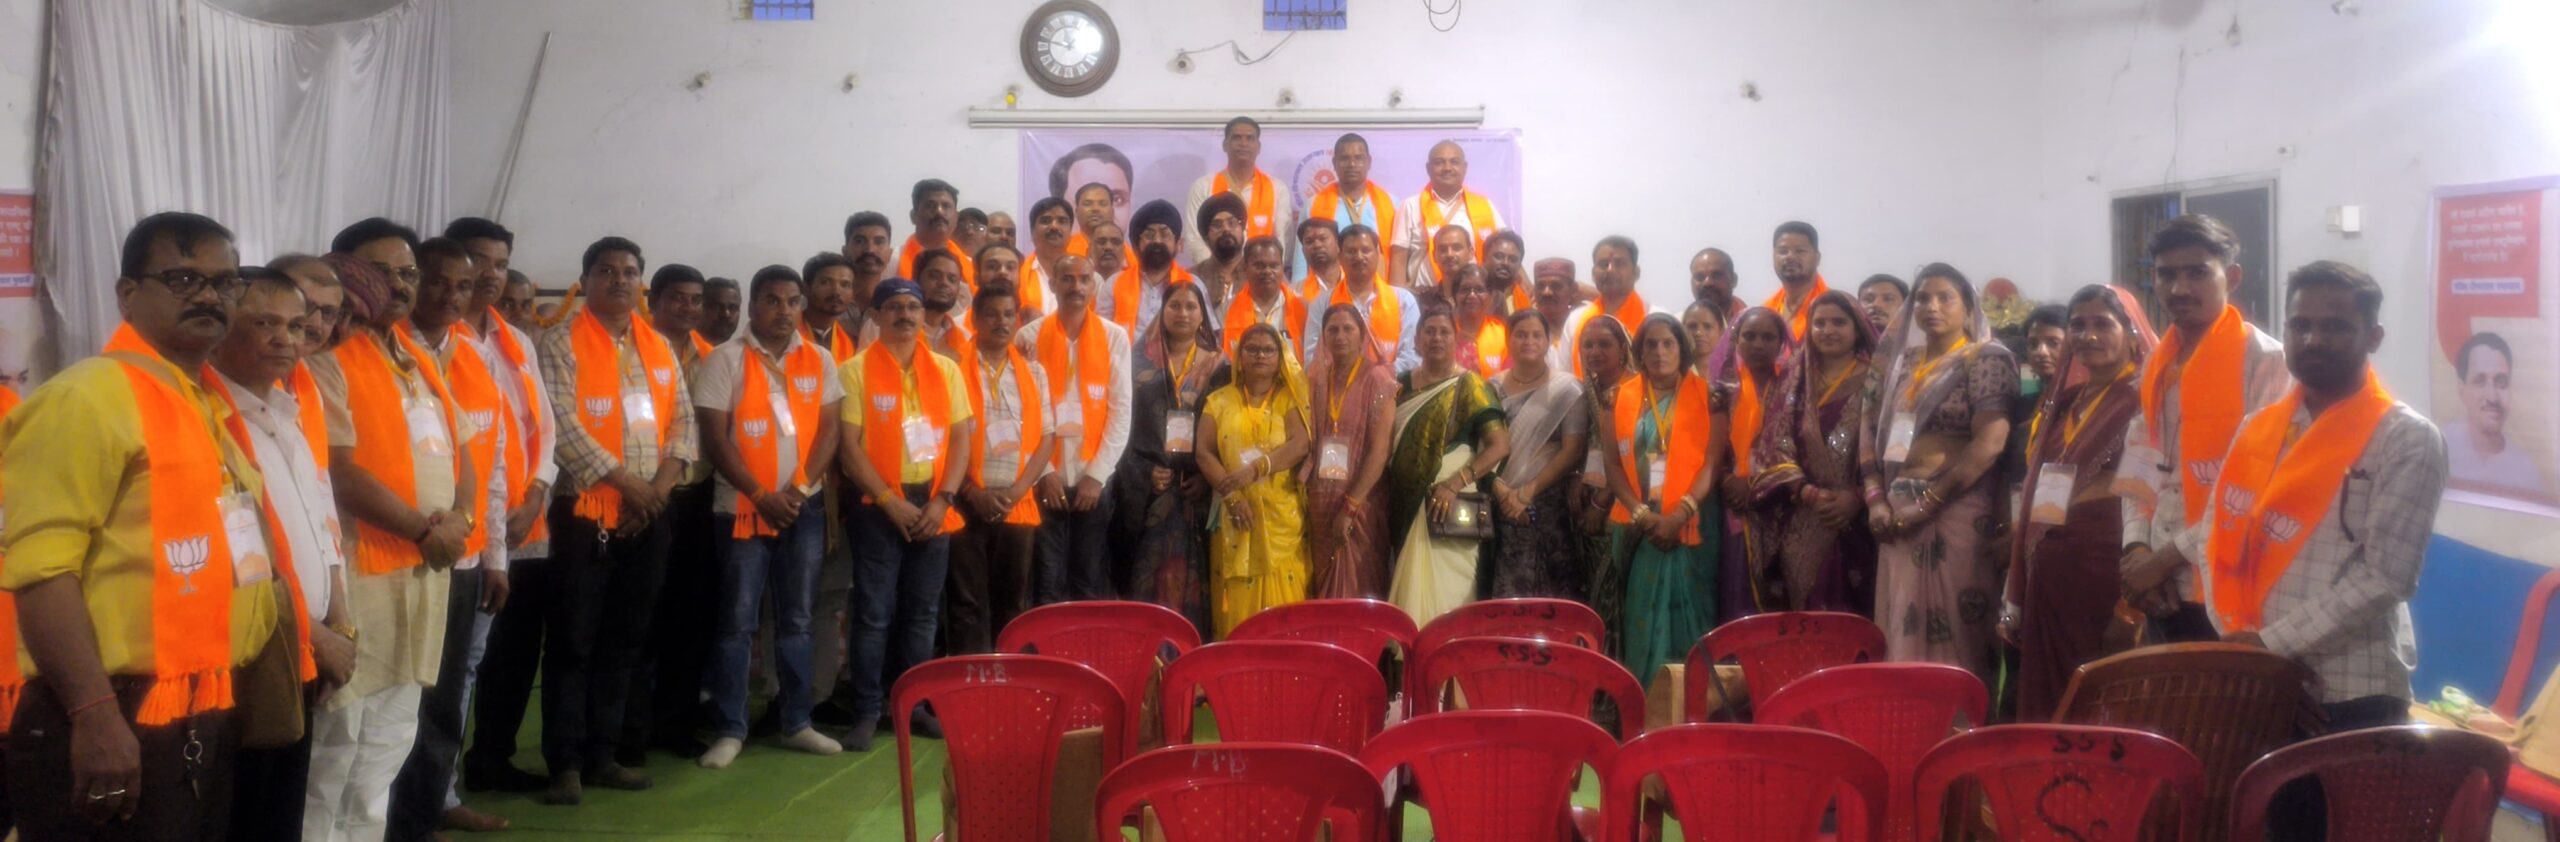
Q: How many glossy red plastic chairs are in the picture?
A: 14